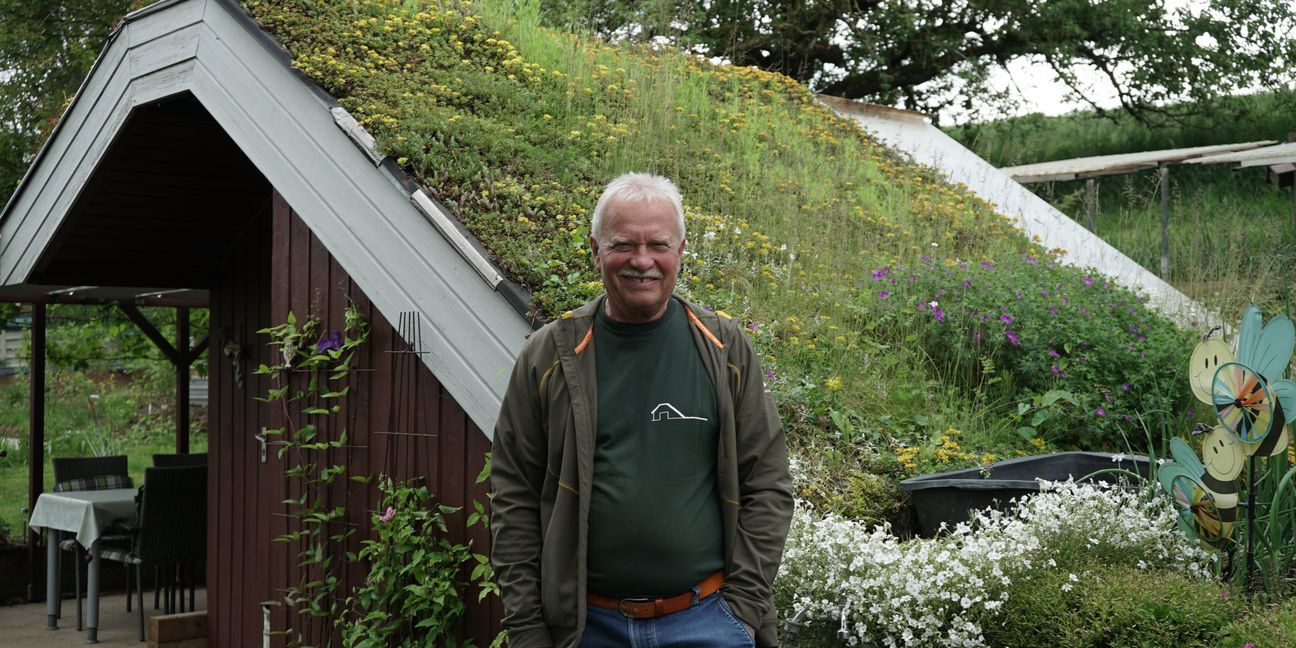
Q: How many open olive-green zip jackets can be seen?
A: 1